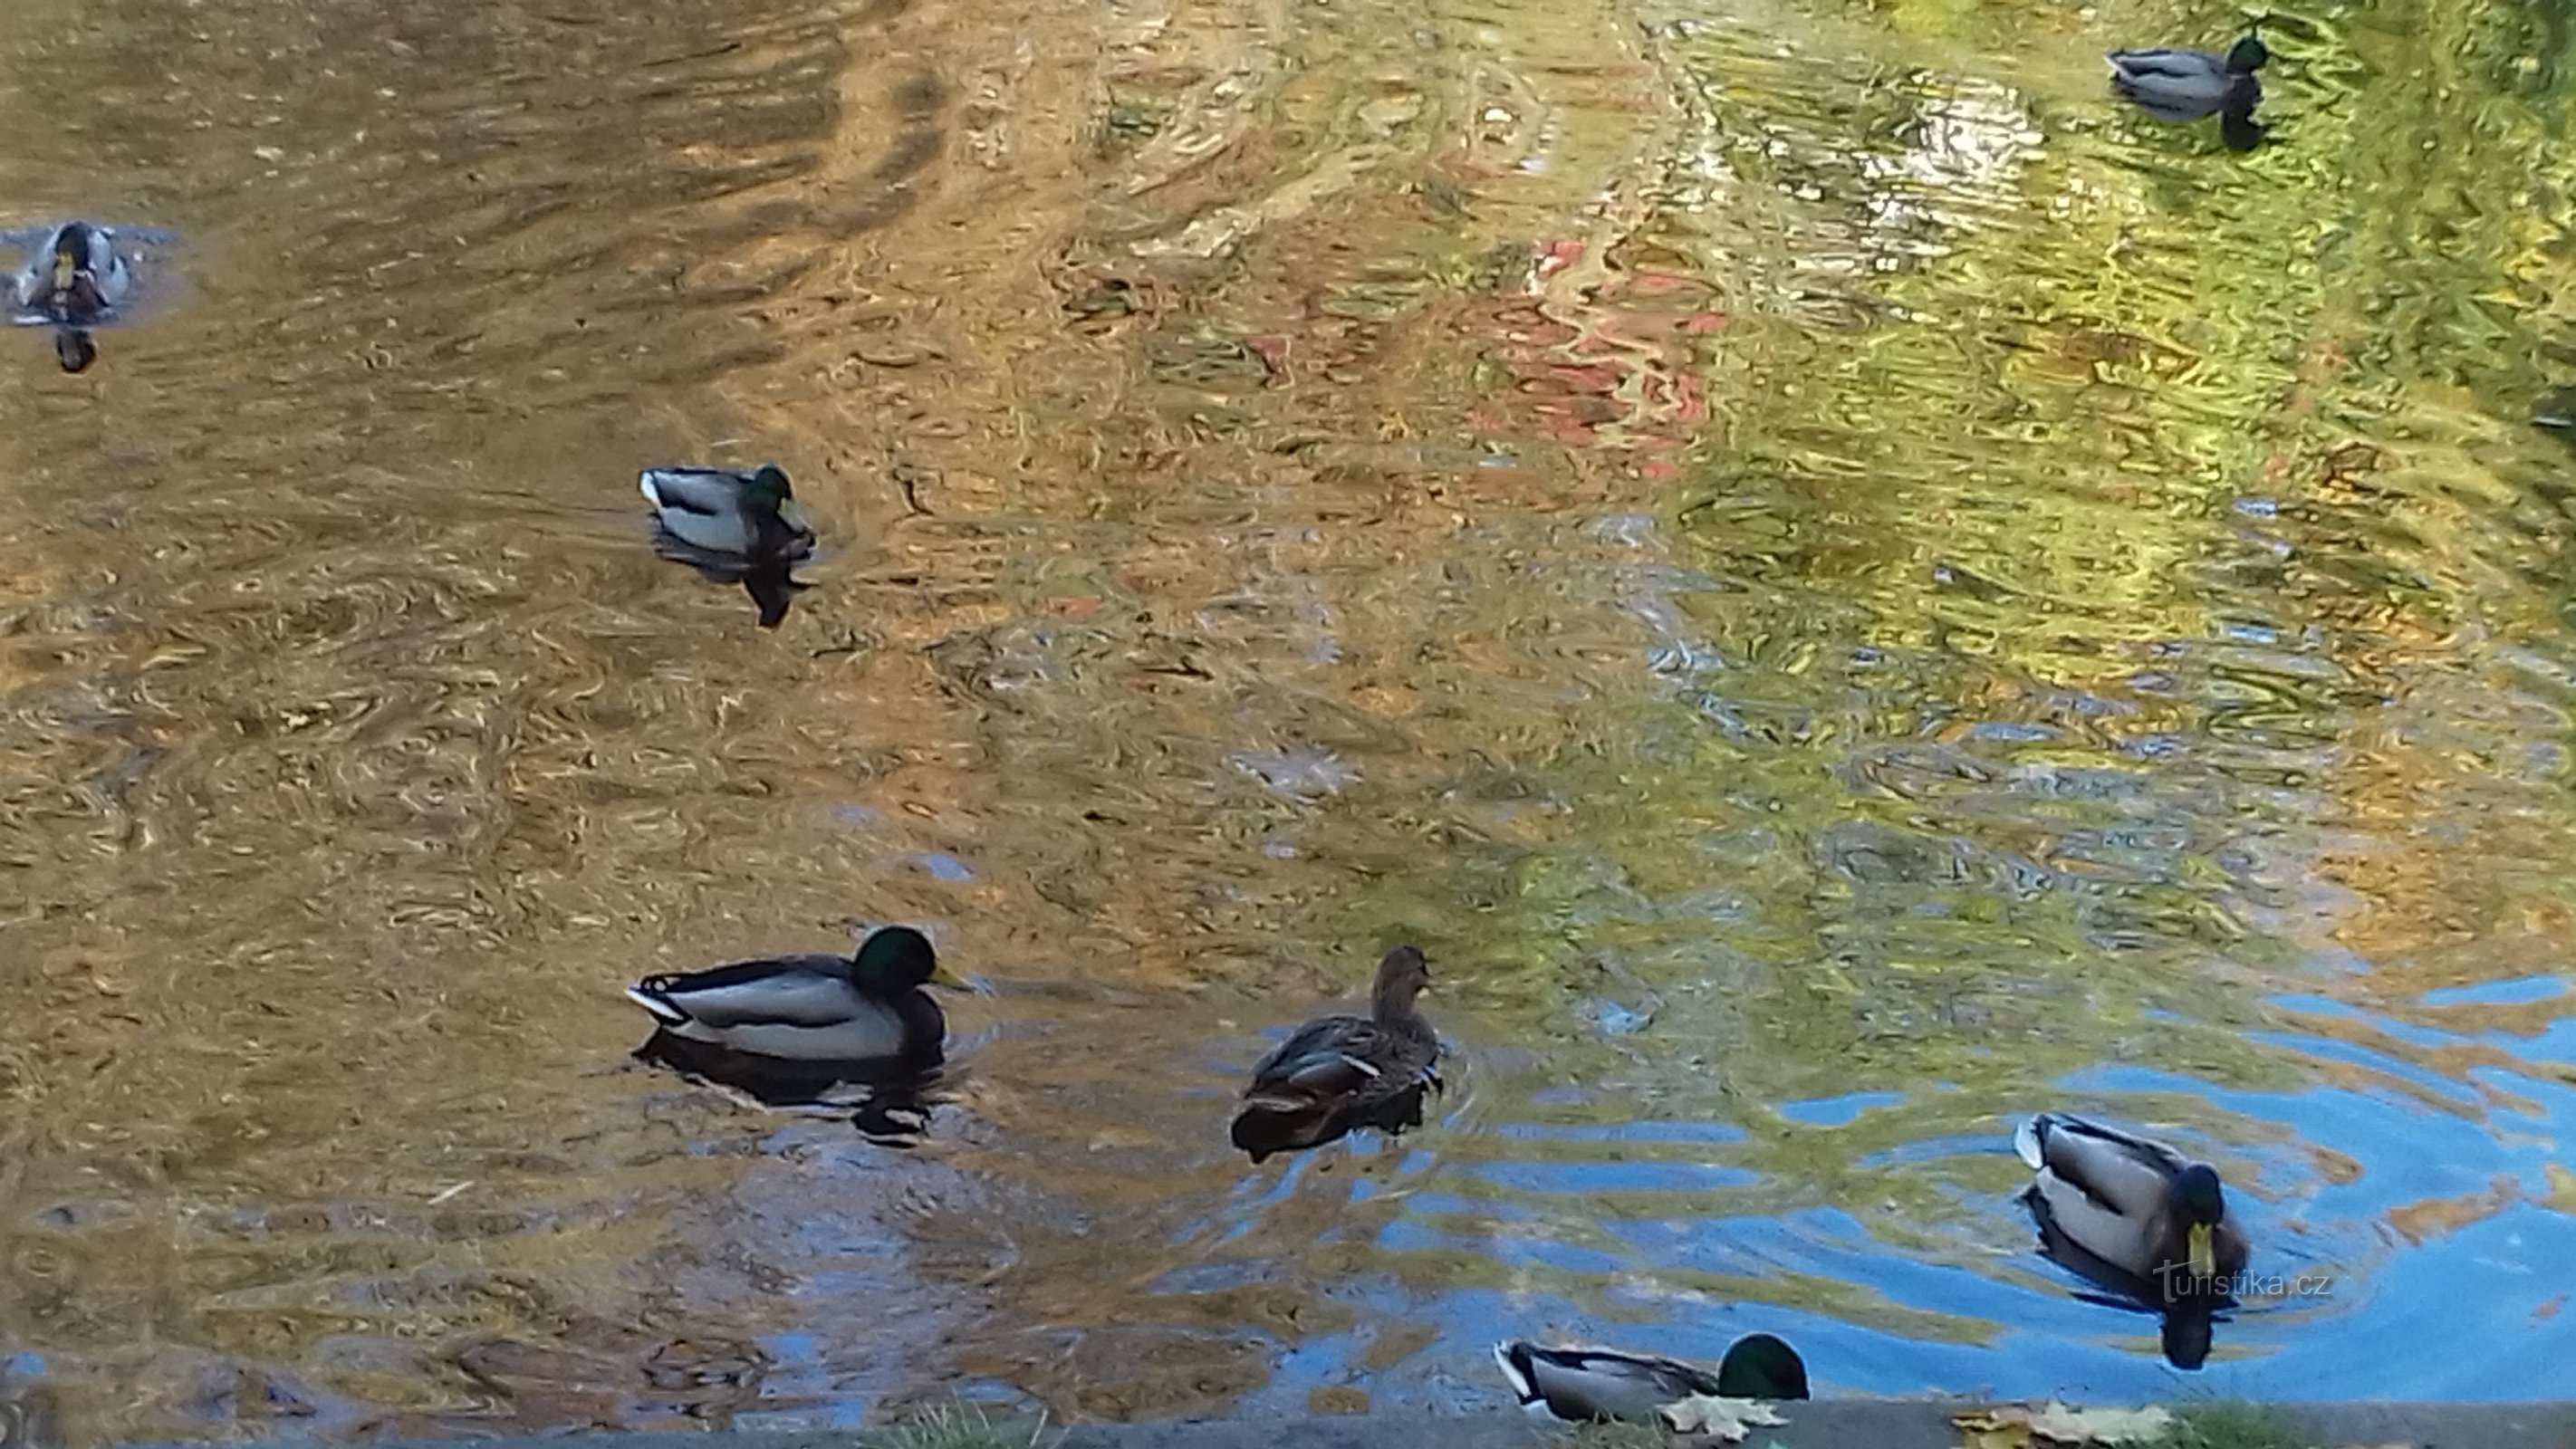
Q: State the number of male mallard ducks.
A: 6